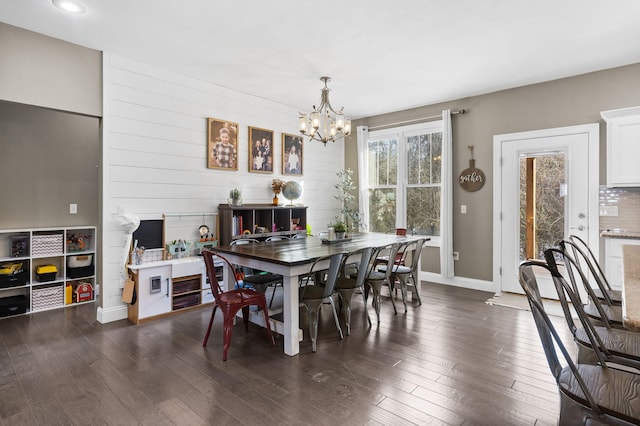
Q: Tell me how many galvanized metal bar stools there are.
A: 4